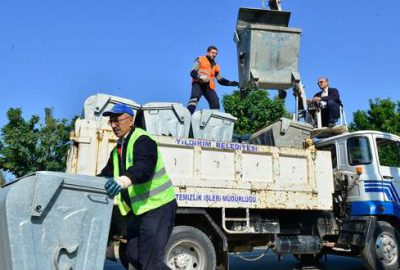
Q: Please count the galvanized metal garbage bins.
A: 6